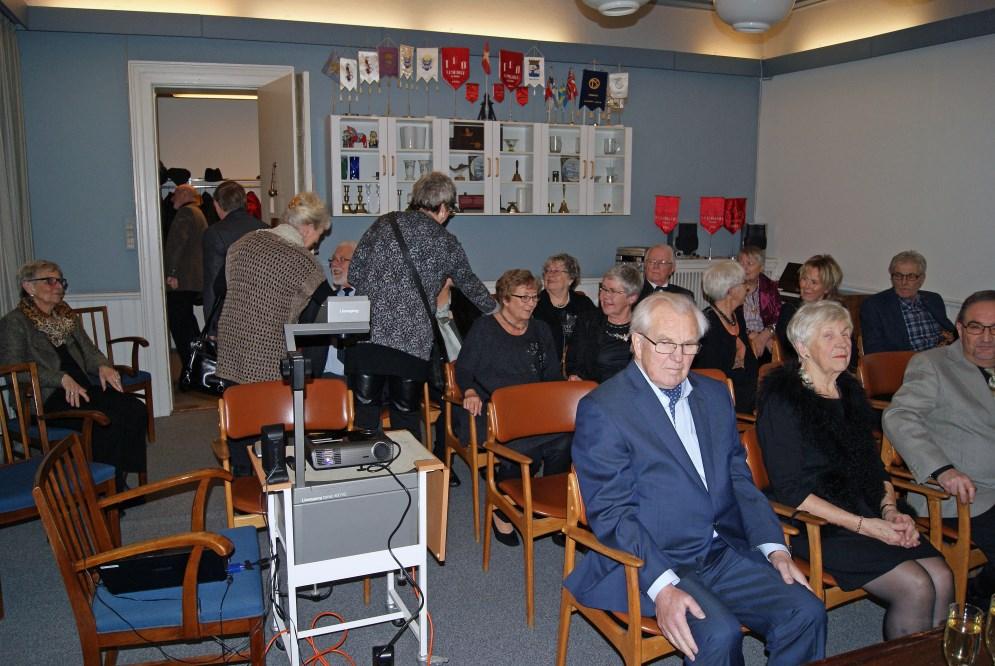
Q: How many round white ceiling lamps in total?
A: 2